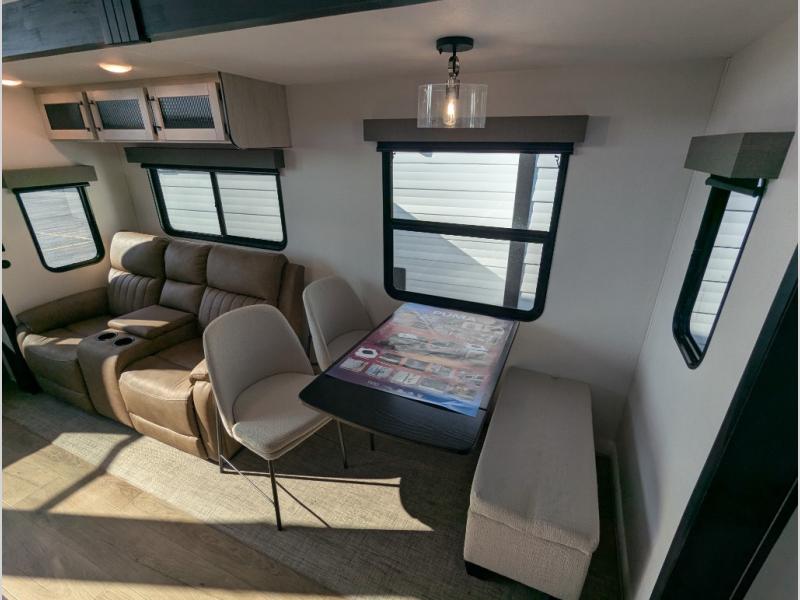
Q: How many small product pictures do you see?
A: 10